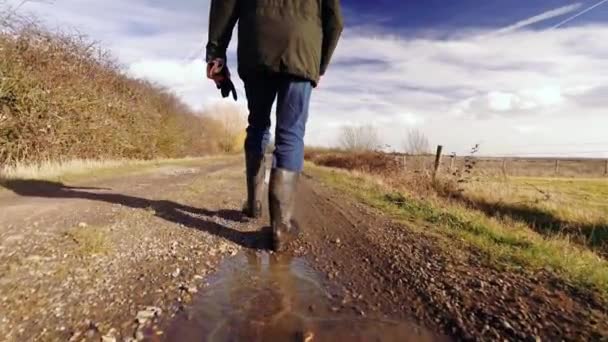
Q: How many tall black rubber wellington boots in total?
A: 2